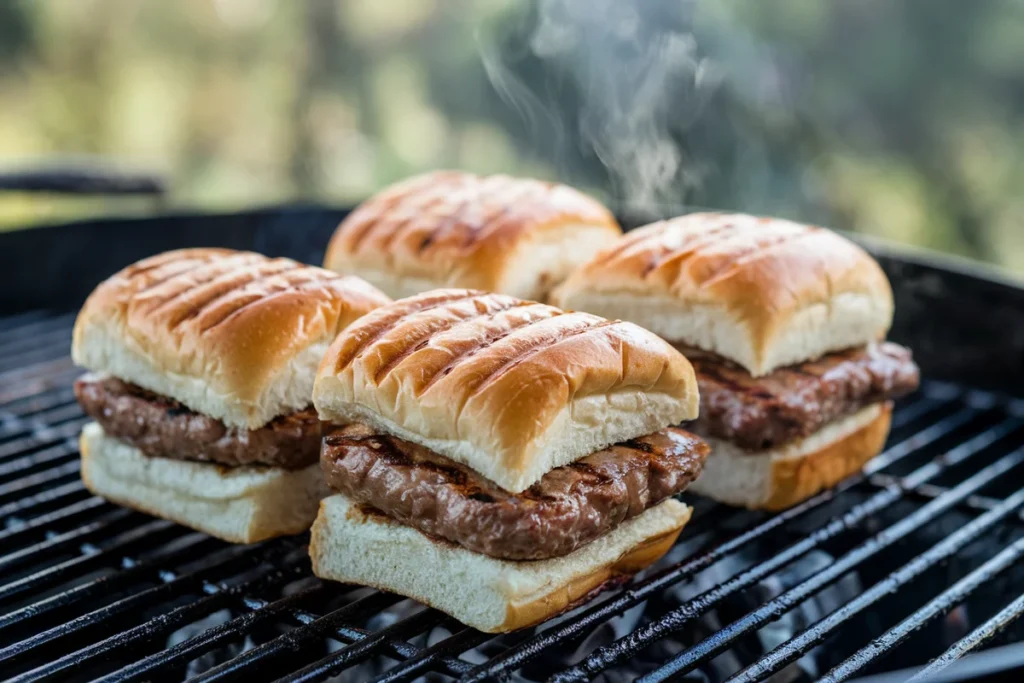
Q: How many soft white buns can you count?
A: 4